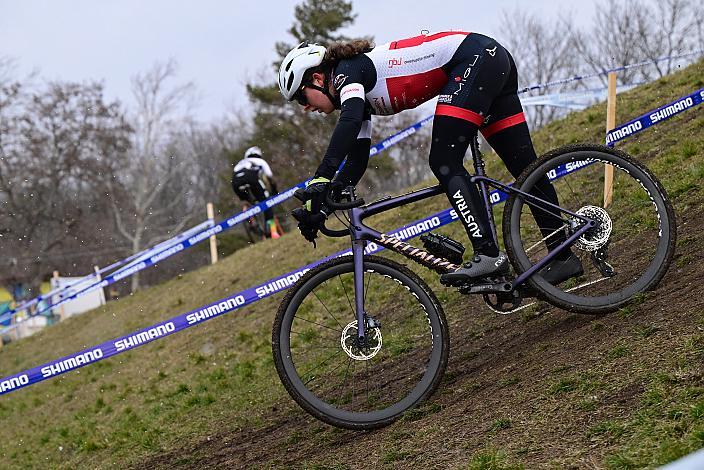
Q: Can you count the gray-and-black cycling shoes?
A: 2